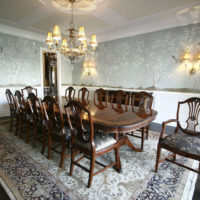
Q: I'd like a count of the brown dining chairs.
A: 12